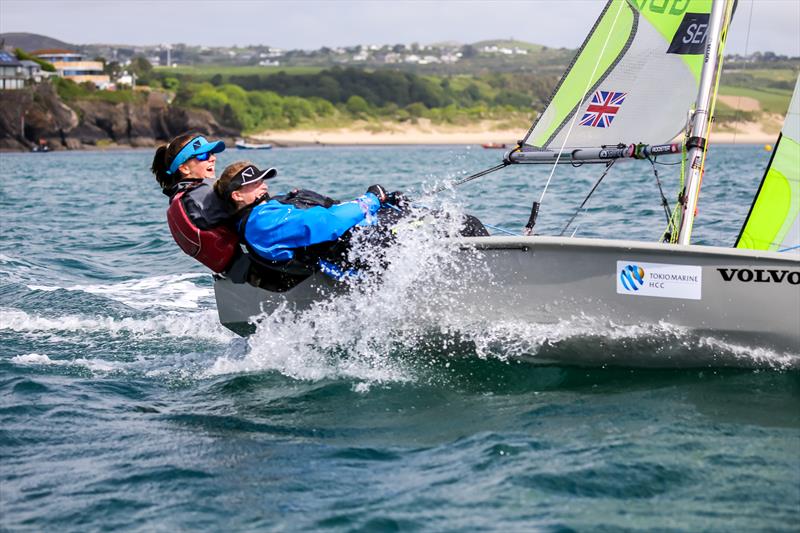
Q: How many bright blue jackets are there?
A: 1